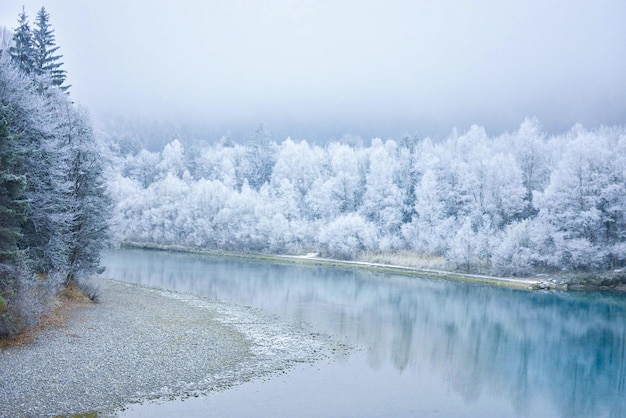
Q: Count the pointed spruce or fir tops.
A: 2